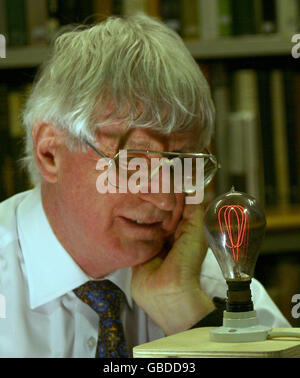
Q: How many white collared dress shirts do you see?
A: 1